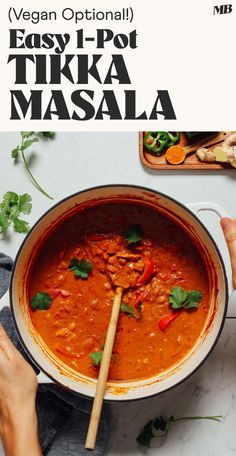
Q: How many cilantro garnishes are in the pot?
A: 6